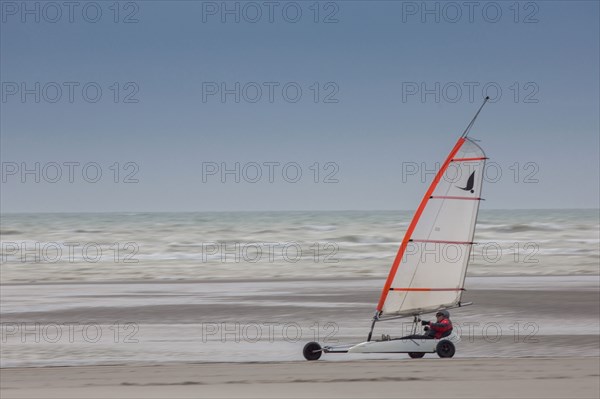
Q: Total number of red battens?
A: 4